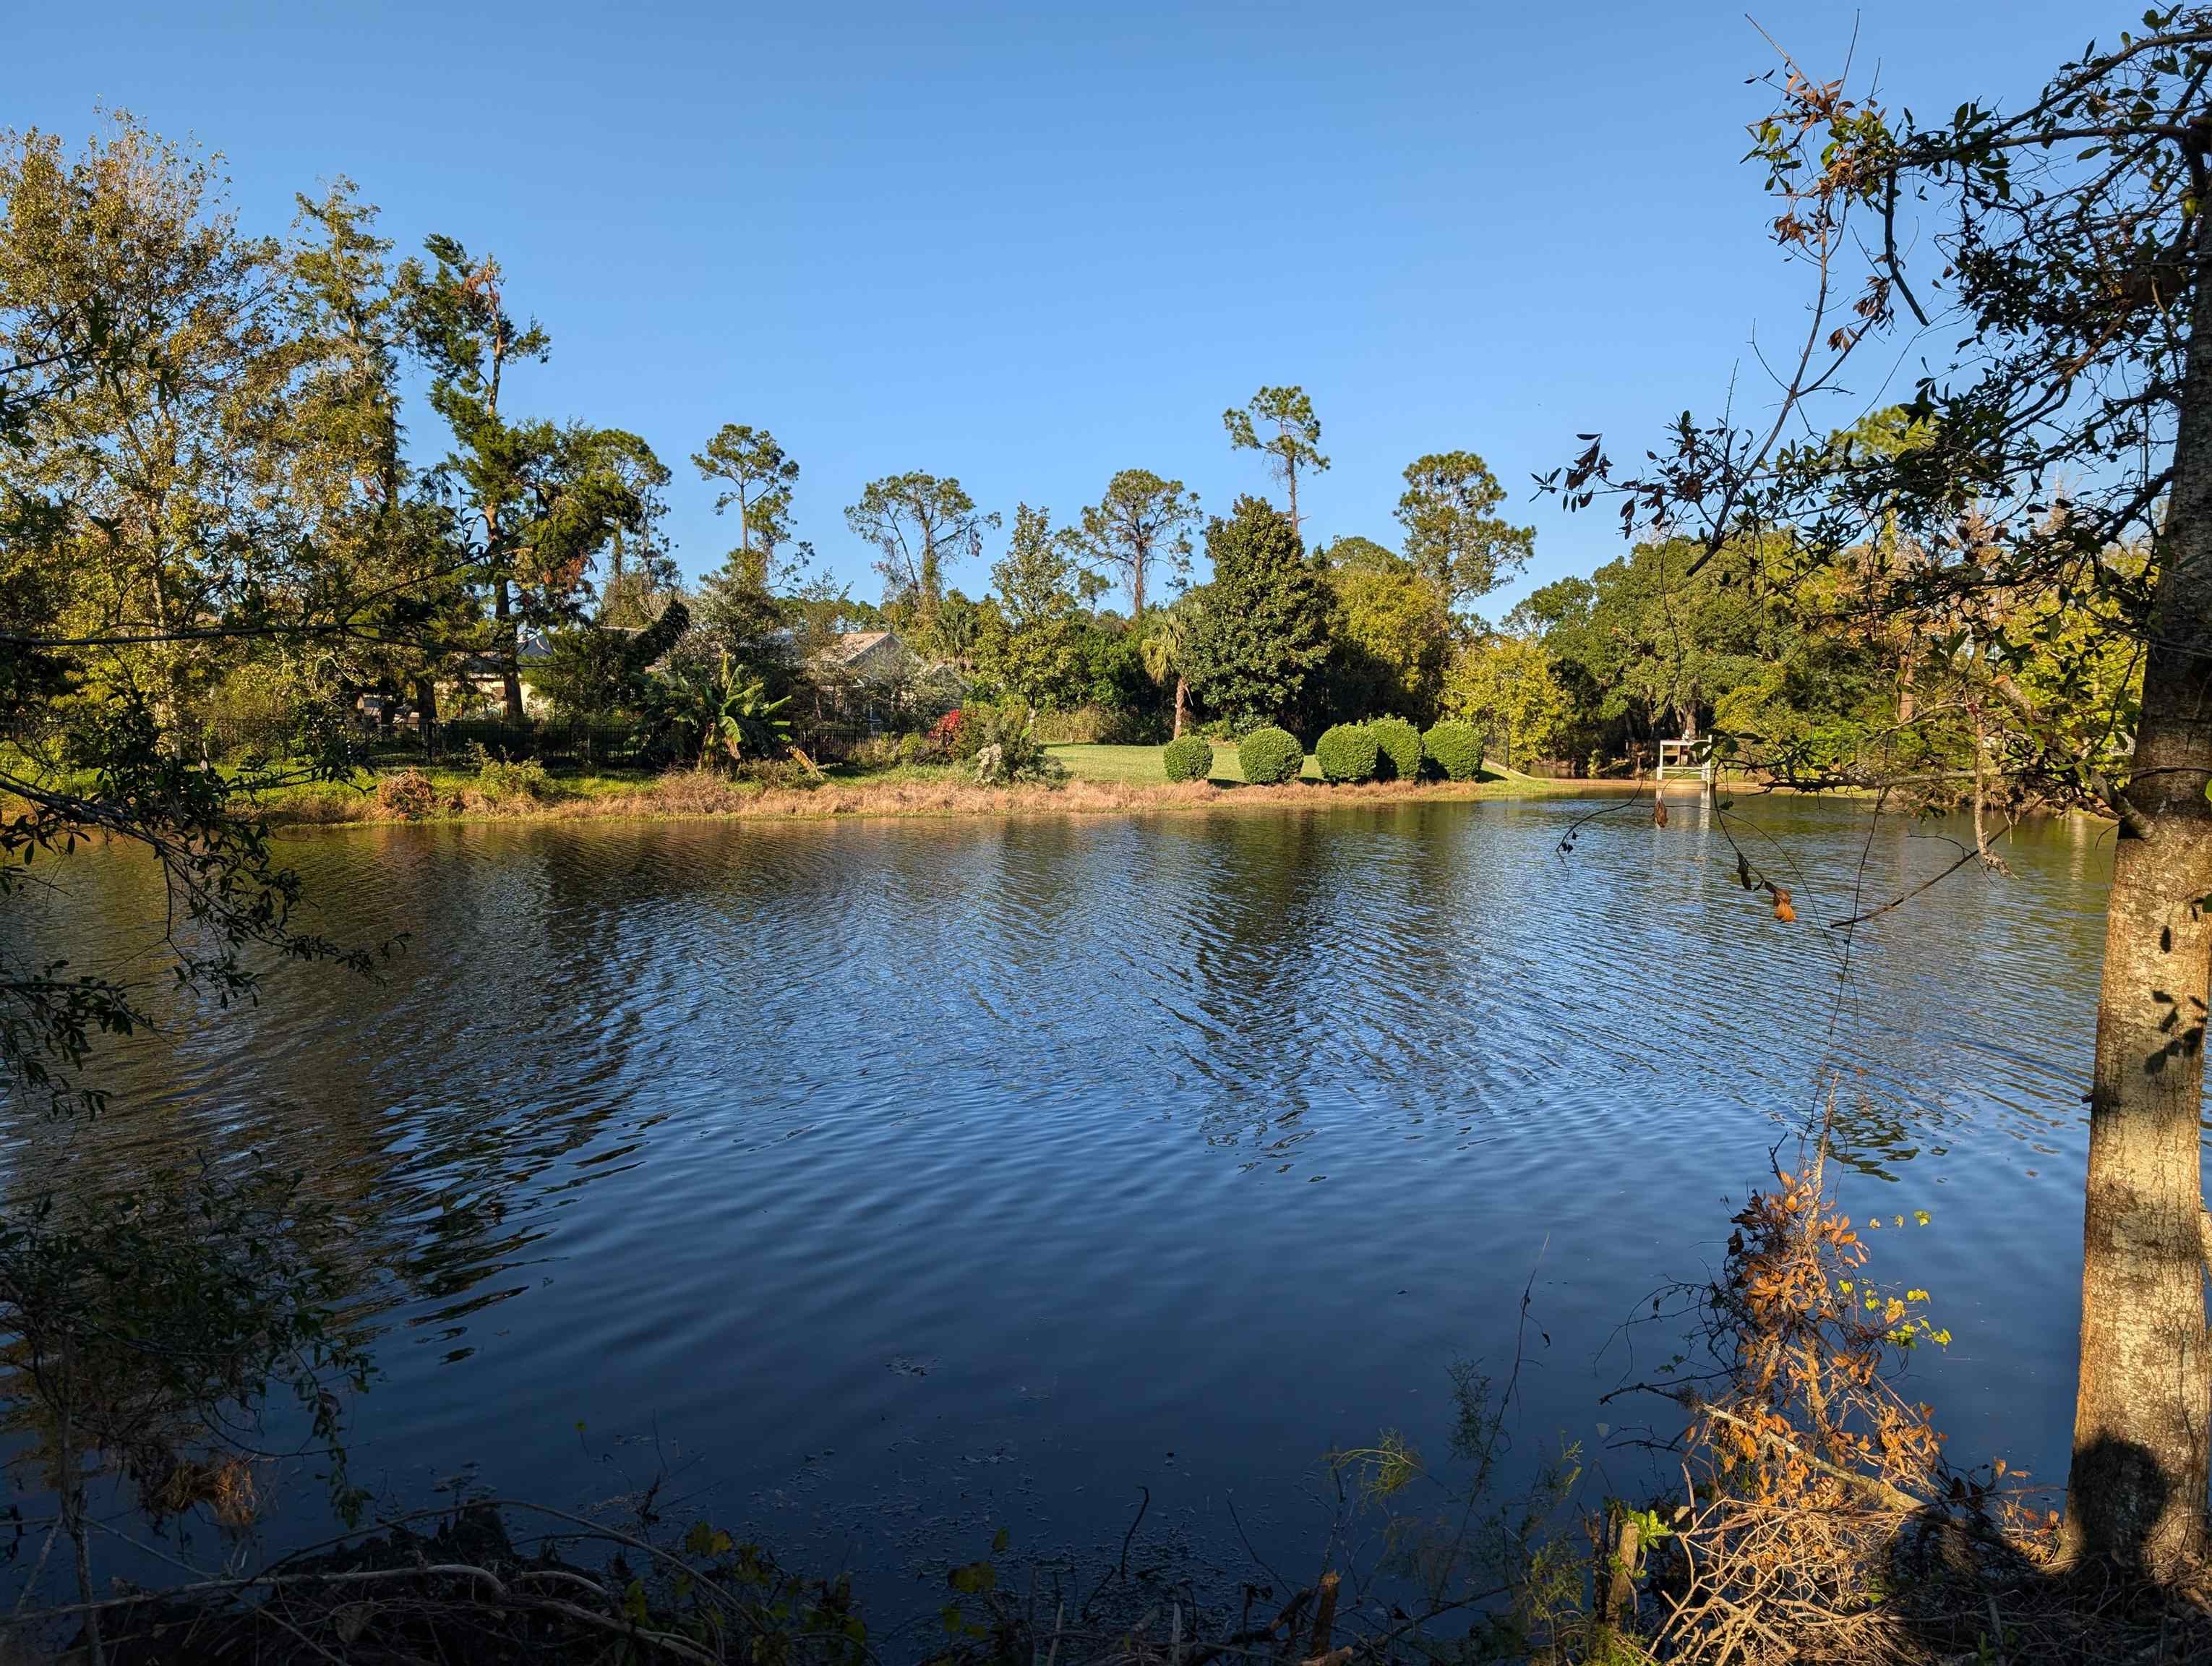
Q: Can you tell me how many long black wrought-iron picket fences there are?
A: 1